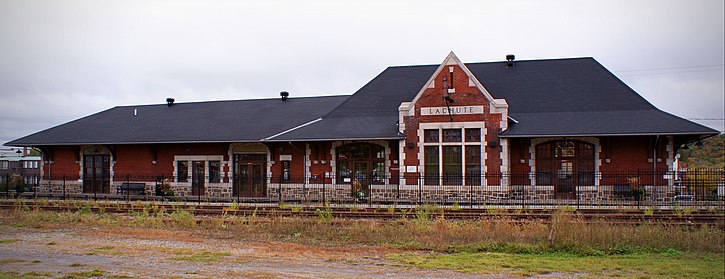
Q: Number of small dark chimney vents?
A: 3